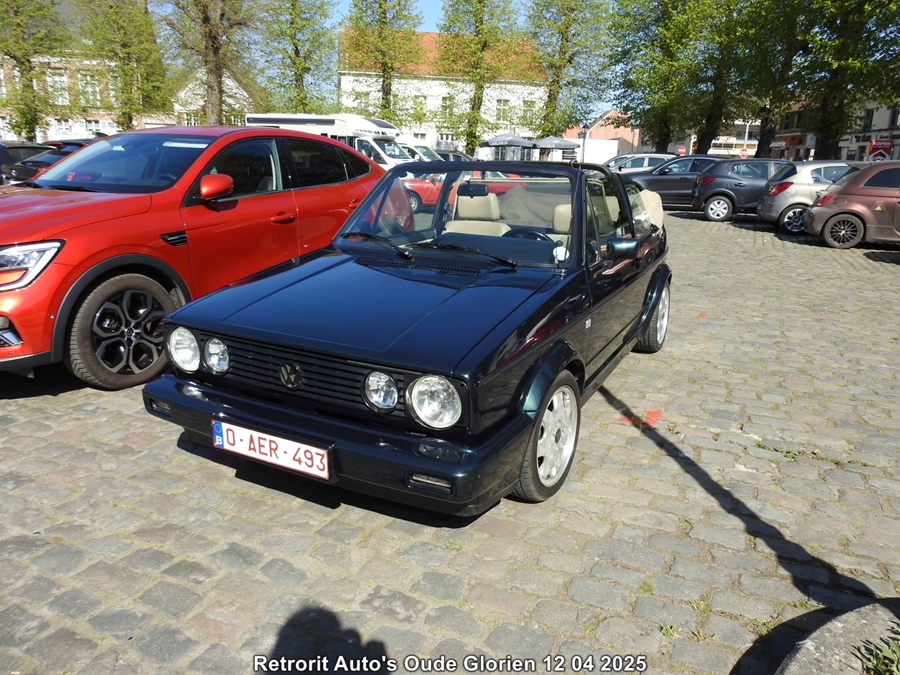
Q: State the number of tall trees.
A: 11